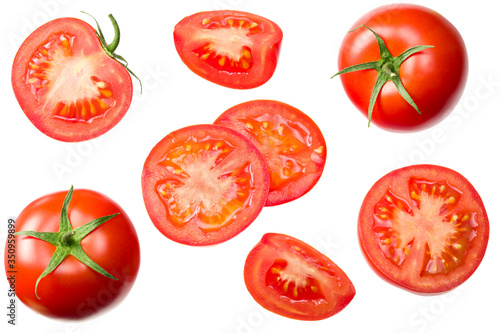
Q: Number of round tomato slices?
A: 3